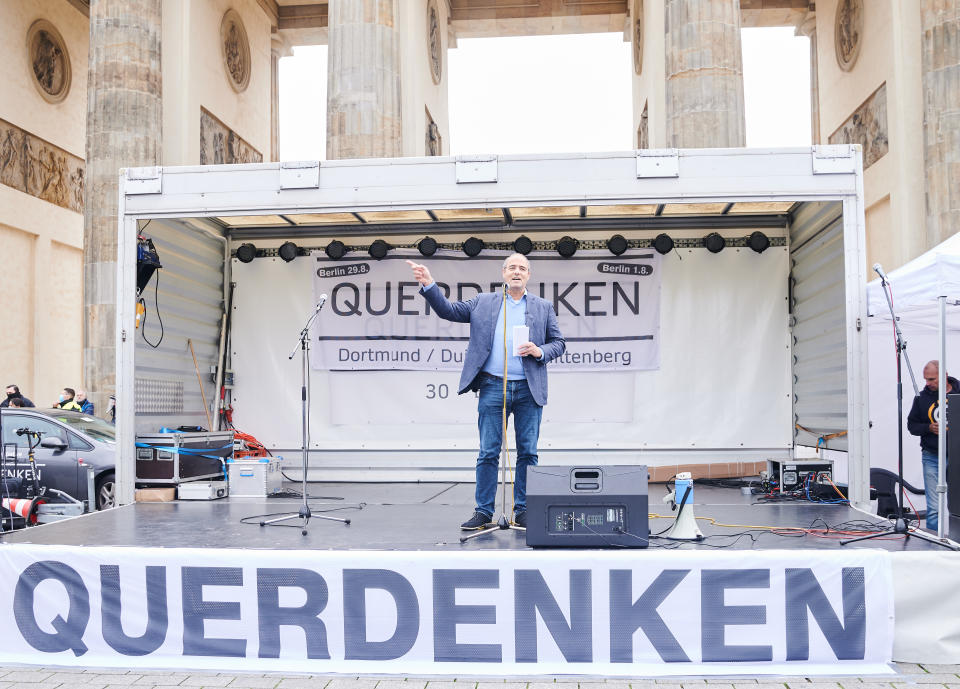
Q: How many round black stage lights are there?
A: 12